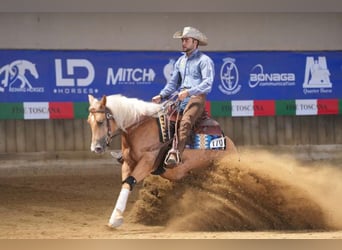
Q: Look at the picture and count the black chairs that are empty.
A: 0